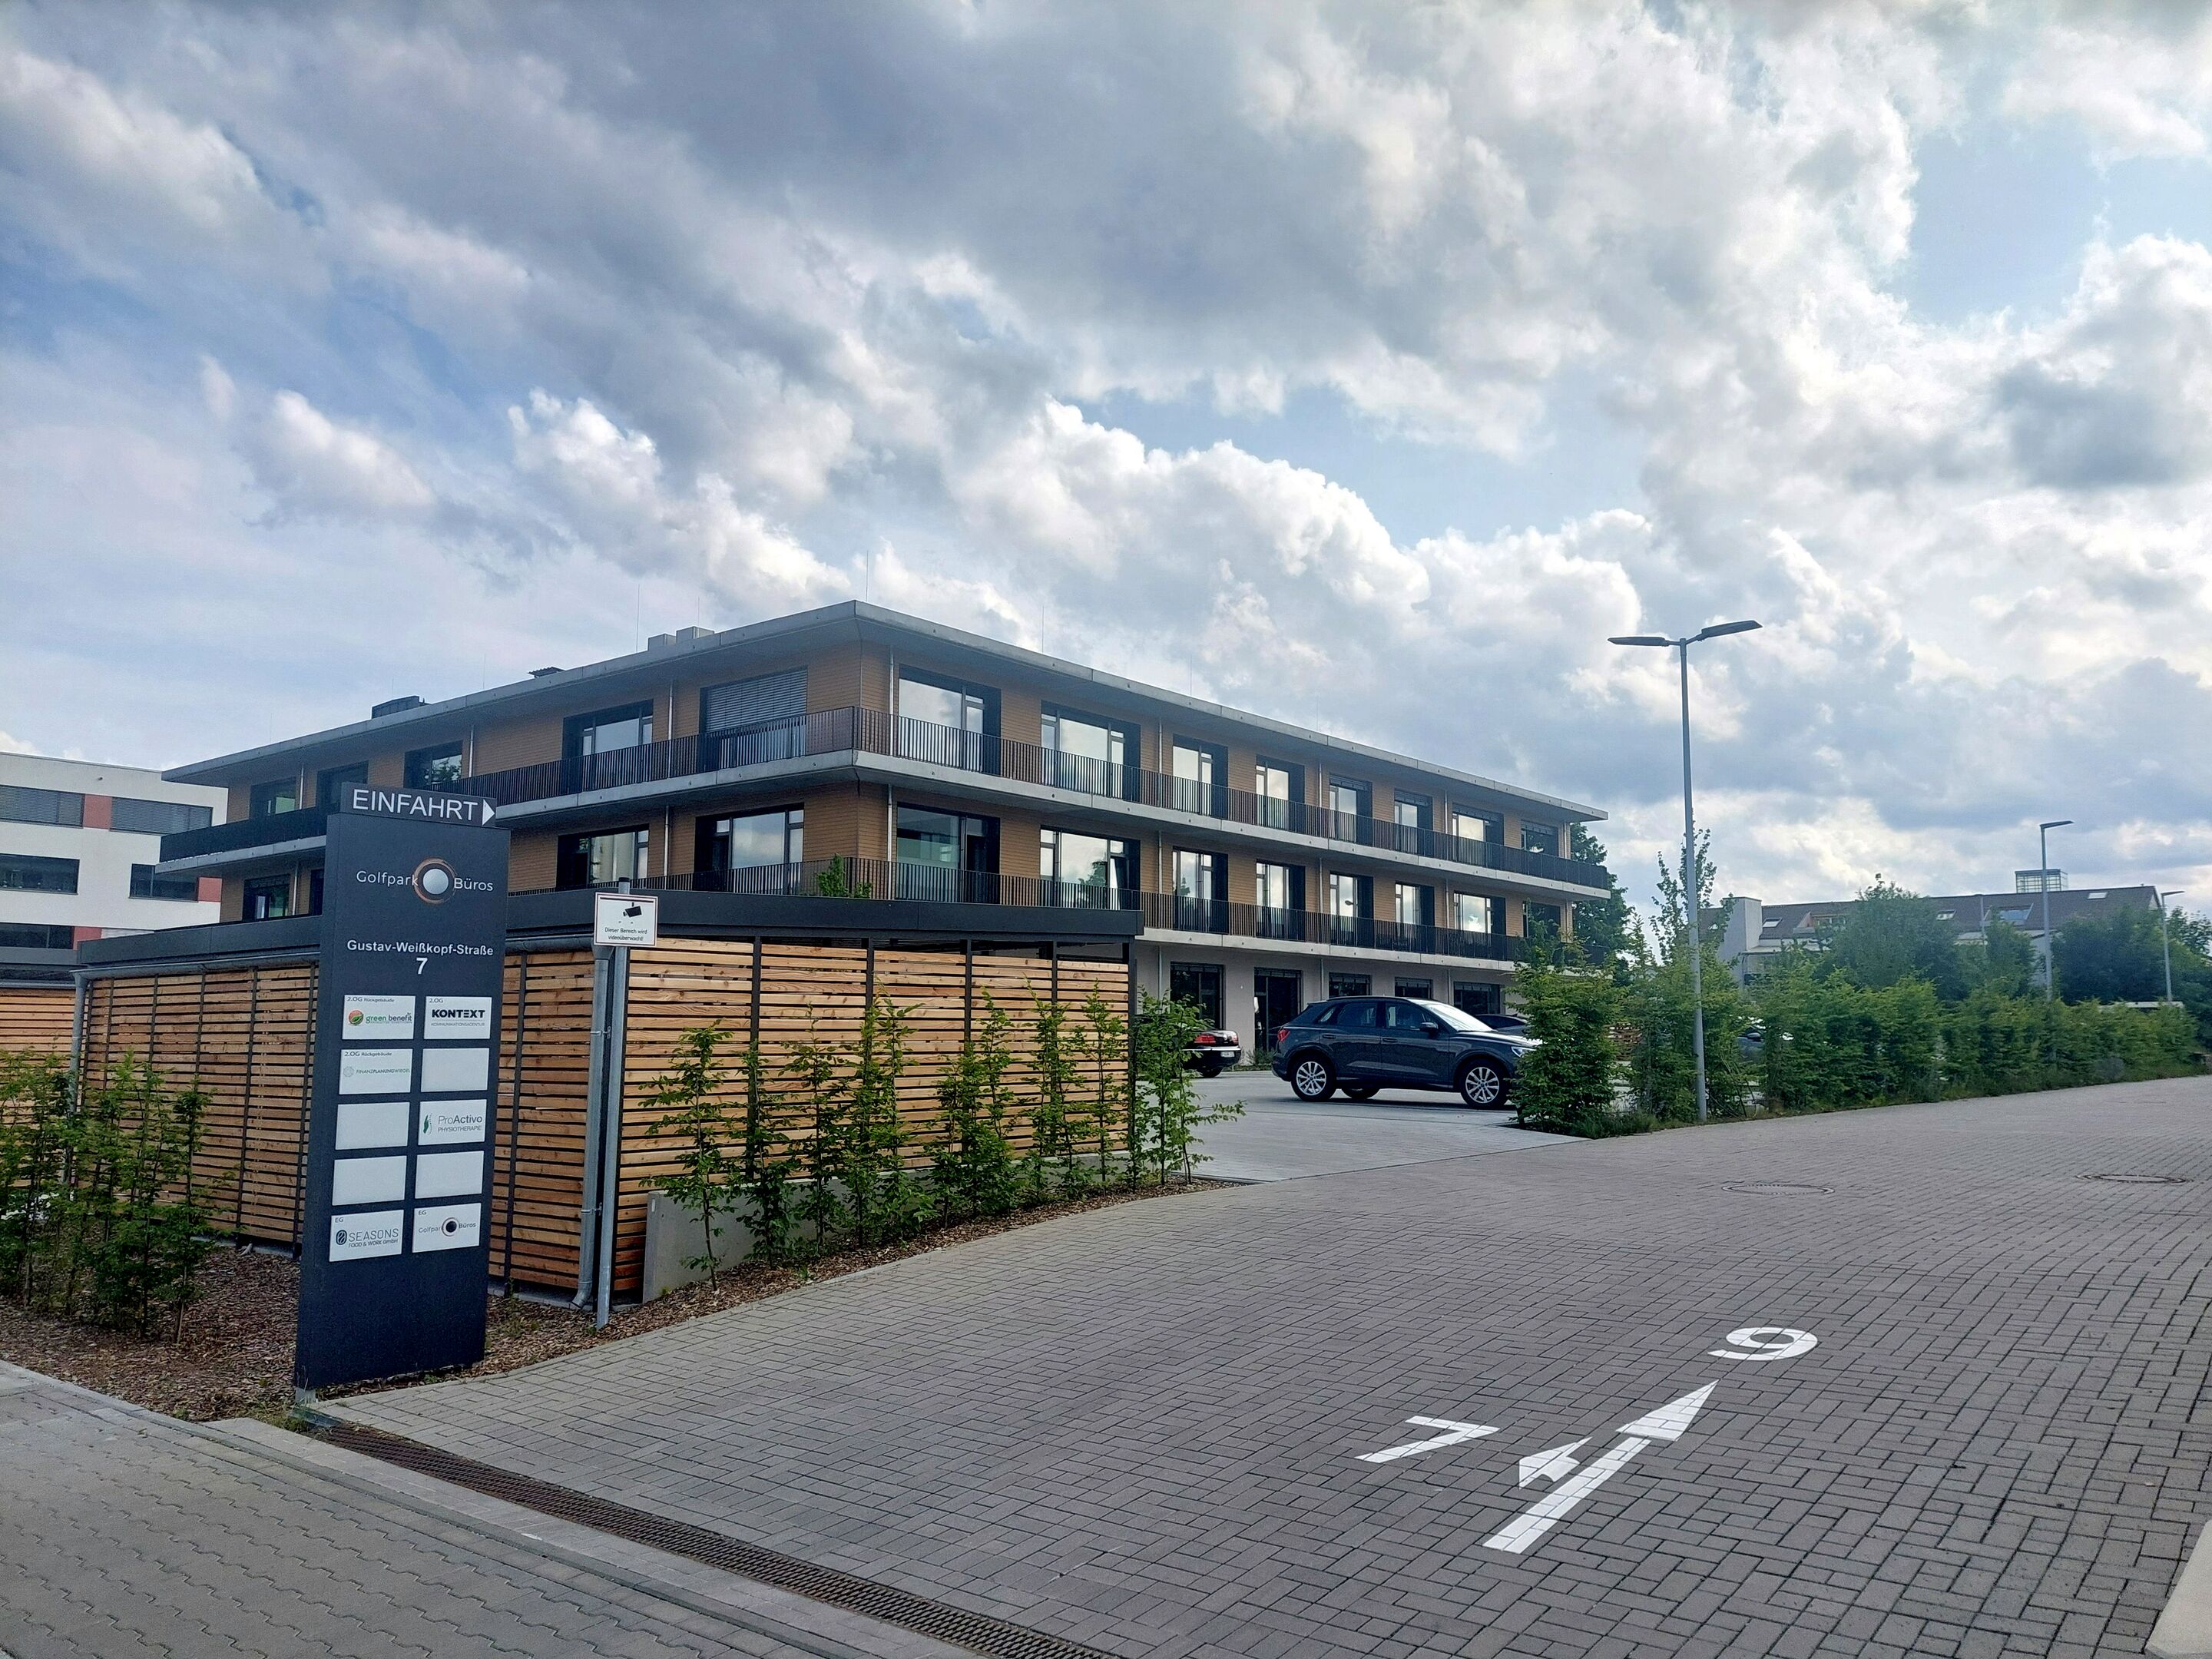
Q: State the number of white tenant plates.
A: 10